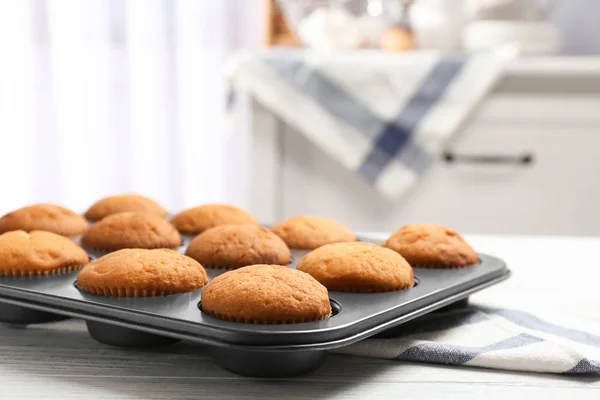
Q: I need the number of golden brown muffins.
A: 11